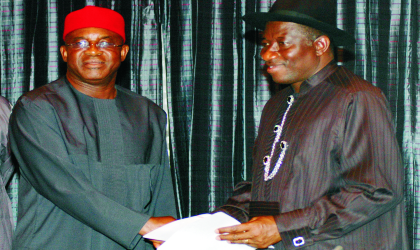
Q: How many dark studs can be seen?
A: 4